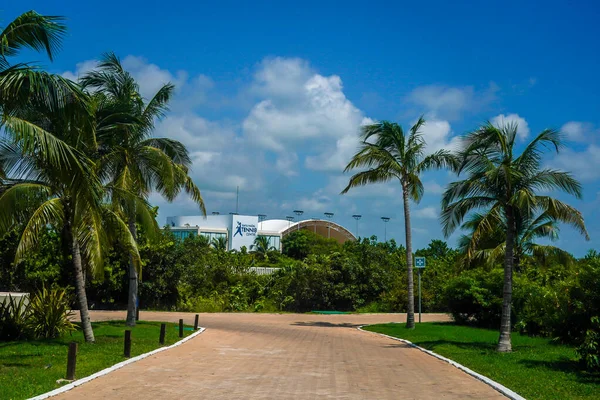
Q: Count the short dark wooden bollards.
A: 5